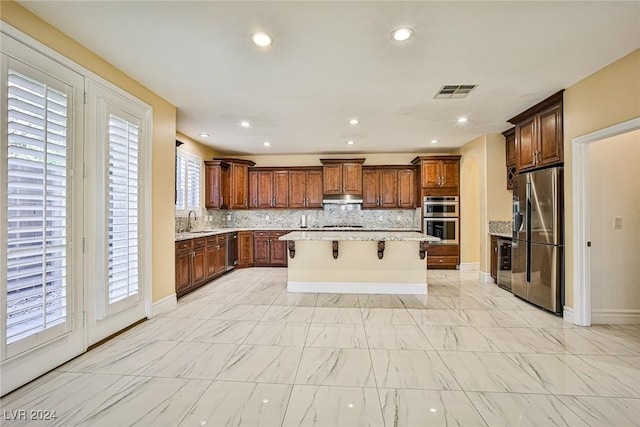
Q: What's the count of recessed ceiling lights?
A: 9